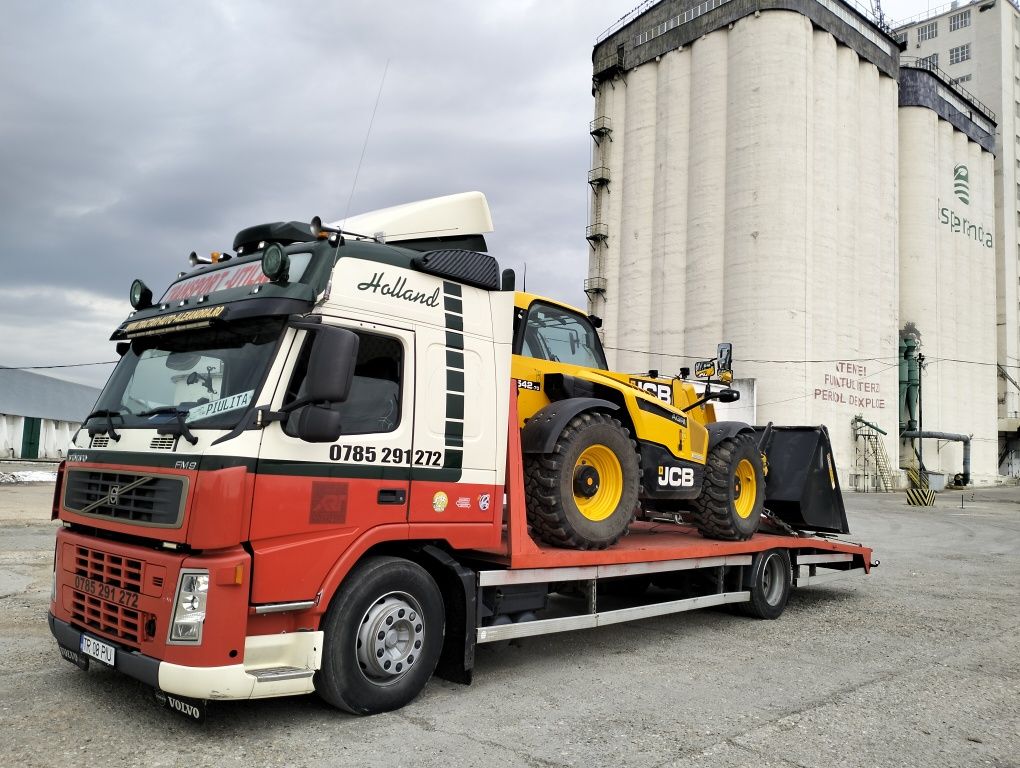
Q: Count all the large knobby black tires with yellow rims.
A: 2